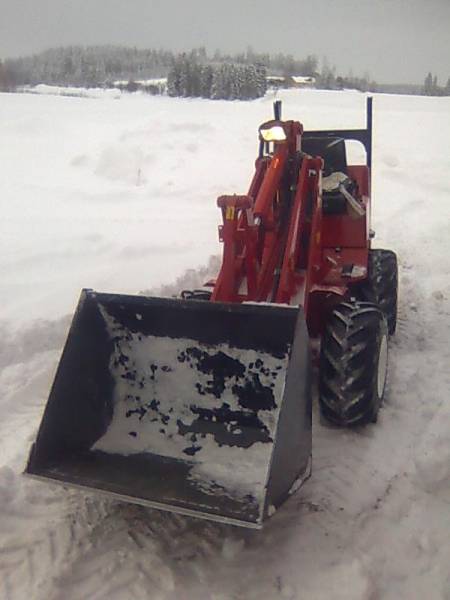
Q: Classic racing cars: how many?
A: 0